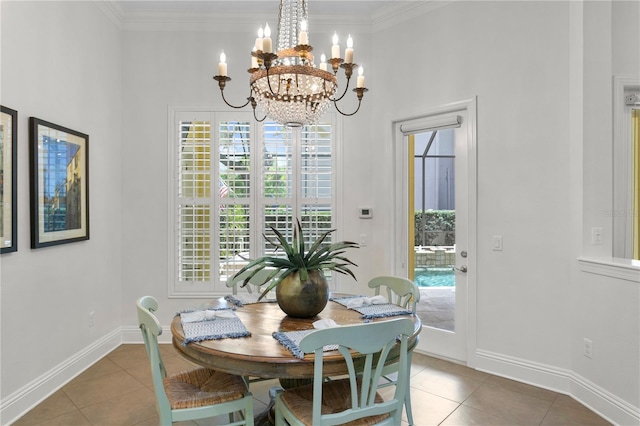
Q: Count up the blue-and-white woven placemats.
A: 4